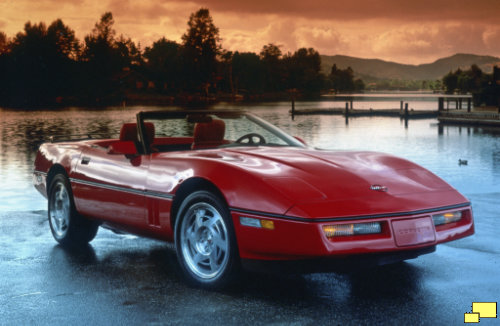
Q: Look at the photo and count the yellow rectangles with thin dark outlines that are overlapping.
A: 2